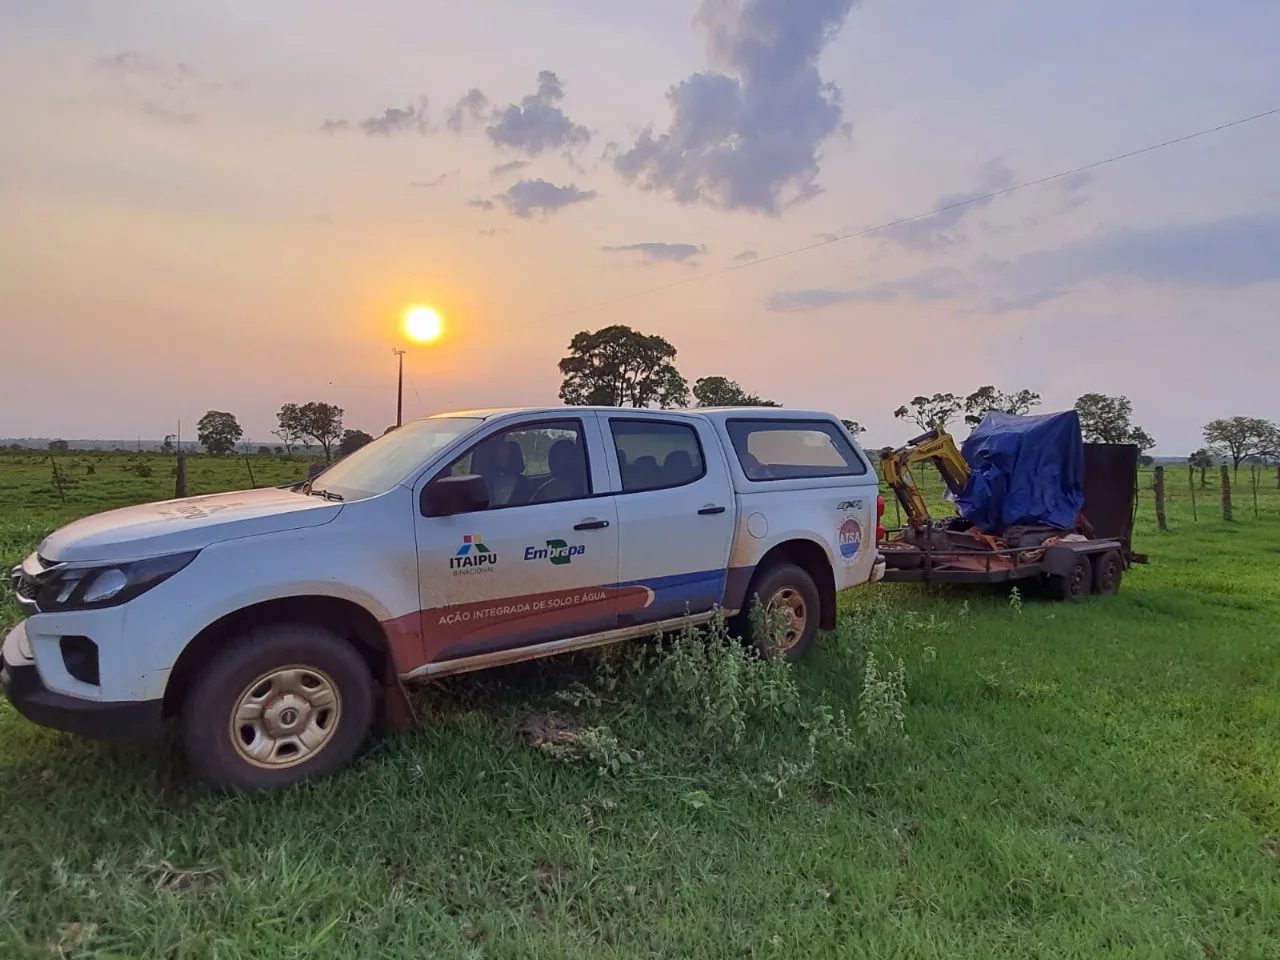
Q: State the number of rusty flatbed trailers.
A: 1